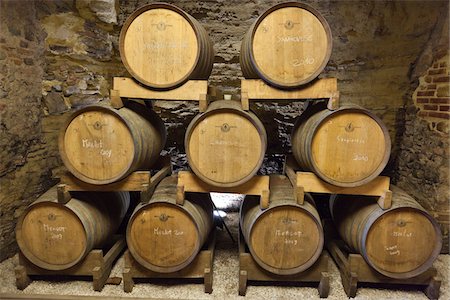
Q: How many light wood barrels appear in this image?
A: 9